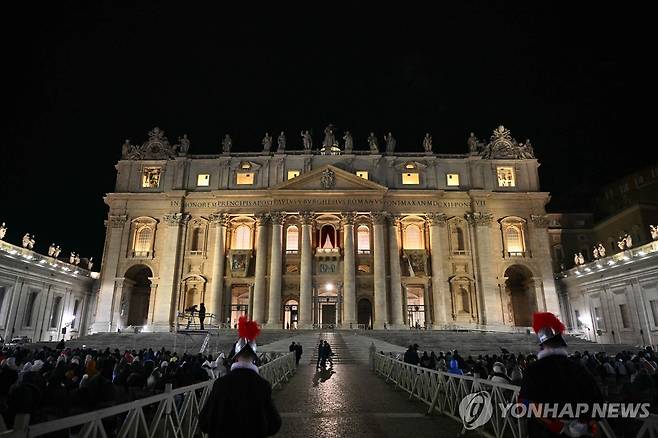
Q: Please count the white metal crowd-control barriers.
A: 2